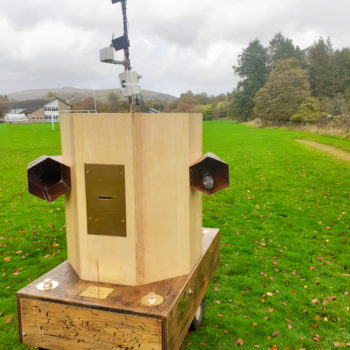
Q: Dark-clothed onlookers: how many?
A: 0